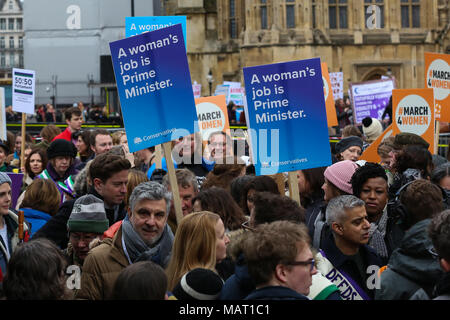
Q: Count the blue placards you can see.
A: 3